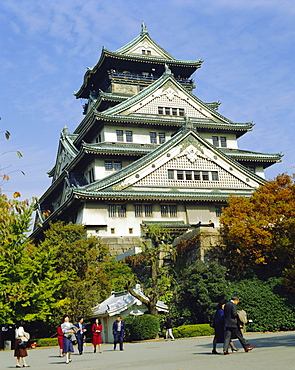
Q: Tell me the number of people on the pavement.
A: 9